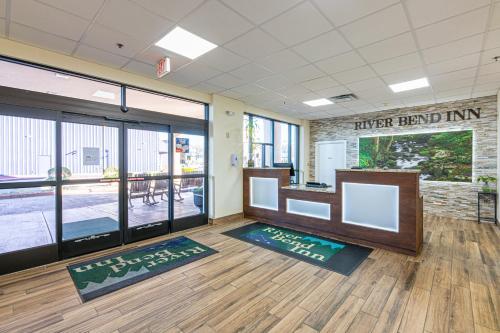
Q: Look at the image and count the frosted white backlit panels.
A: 3